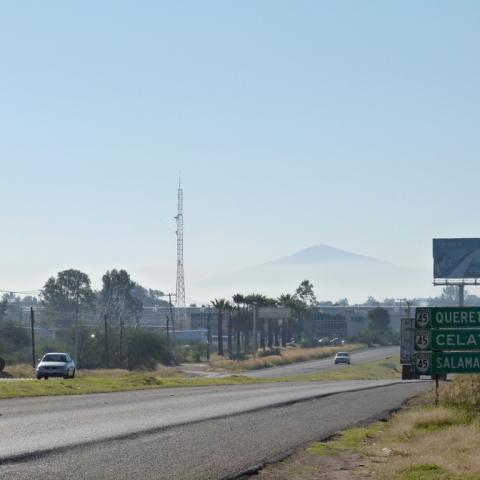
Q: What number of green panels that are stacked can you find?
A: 3